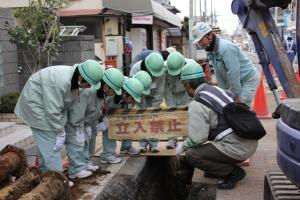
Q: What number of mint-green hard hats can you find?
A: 7